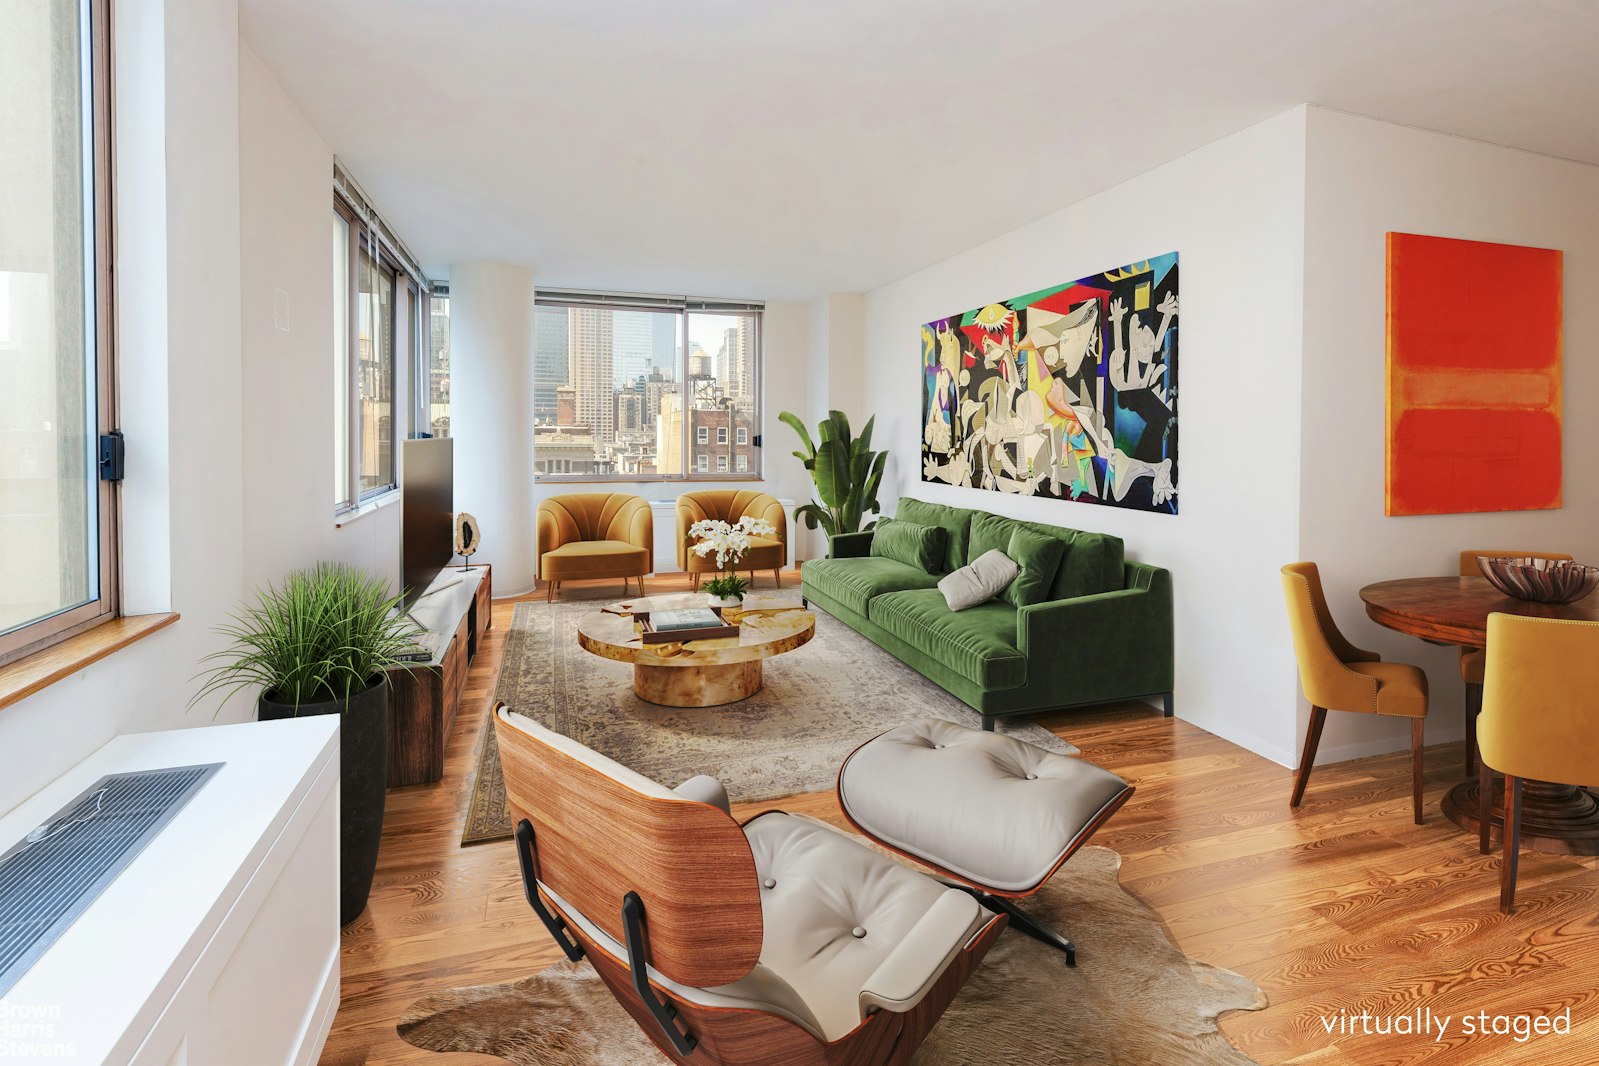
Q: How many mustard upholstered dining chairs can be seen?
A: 3